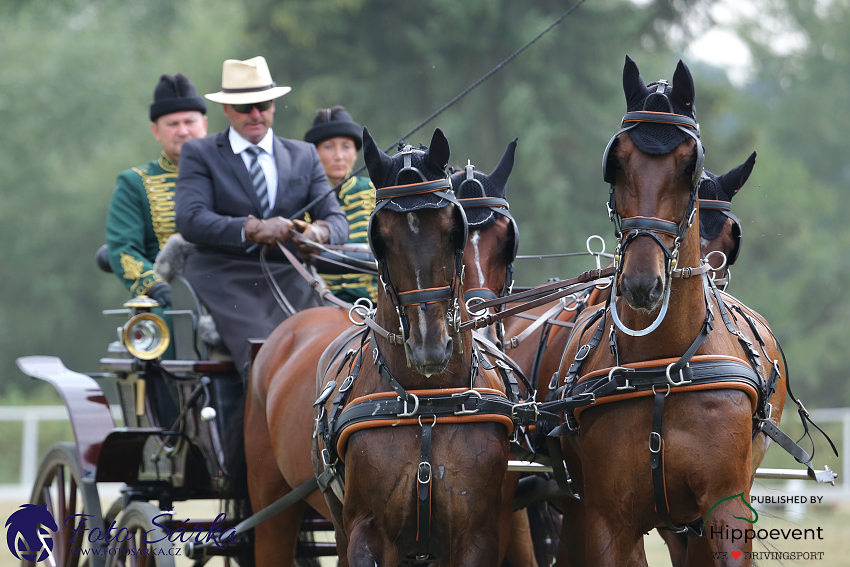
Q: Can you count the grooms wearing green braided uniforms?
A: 2